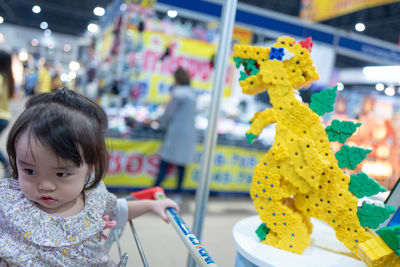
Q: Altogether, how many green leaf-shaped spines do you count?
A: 6